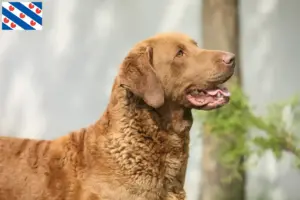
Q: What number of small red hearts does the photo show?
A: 7